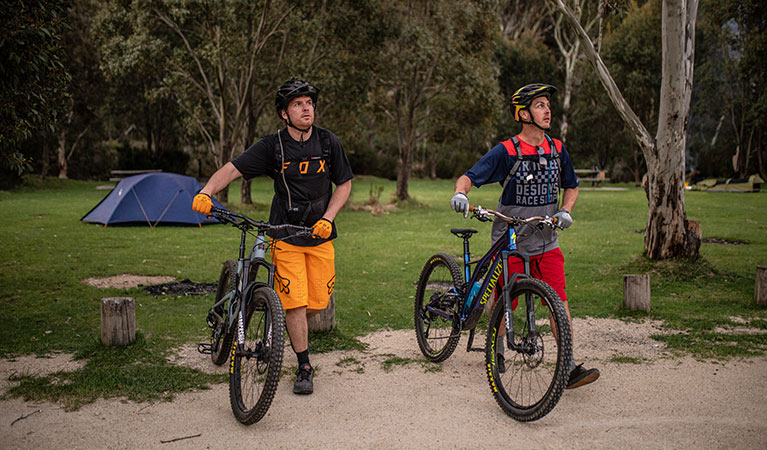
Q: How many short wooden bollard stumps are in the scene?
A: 4